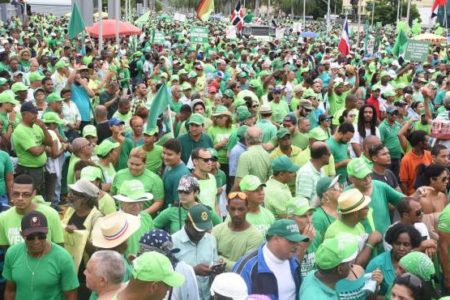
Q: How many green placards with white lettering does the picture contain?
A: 2